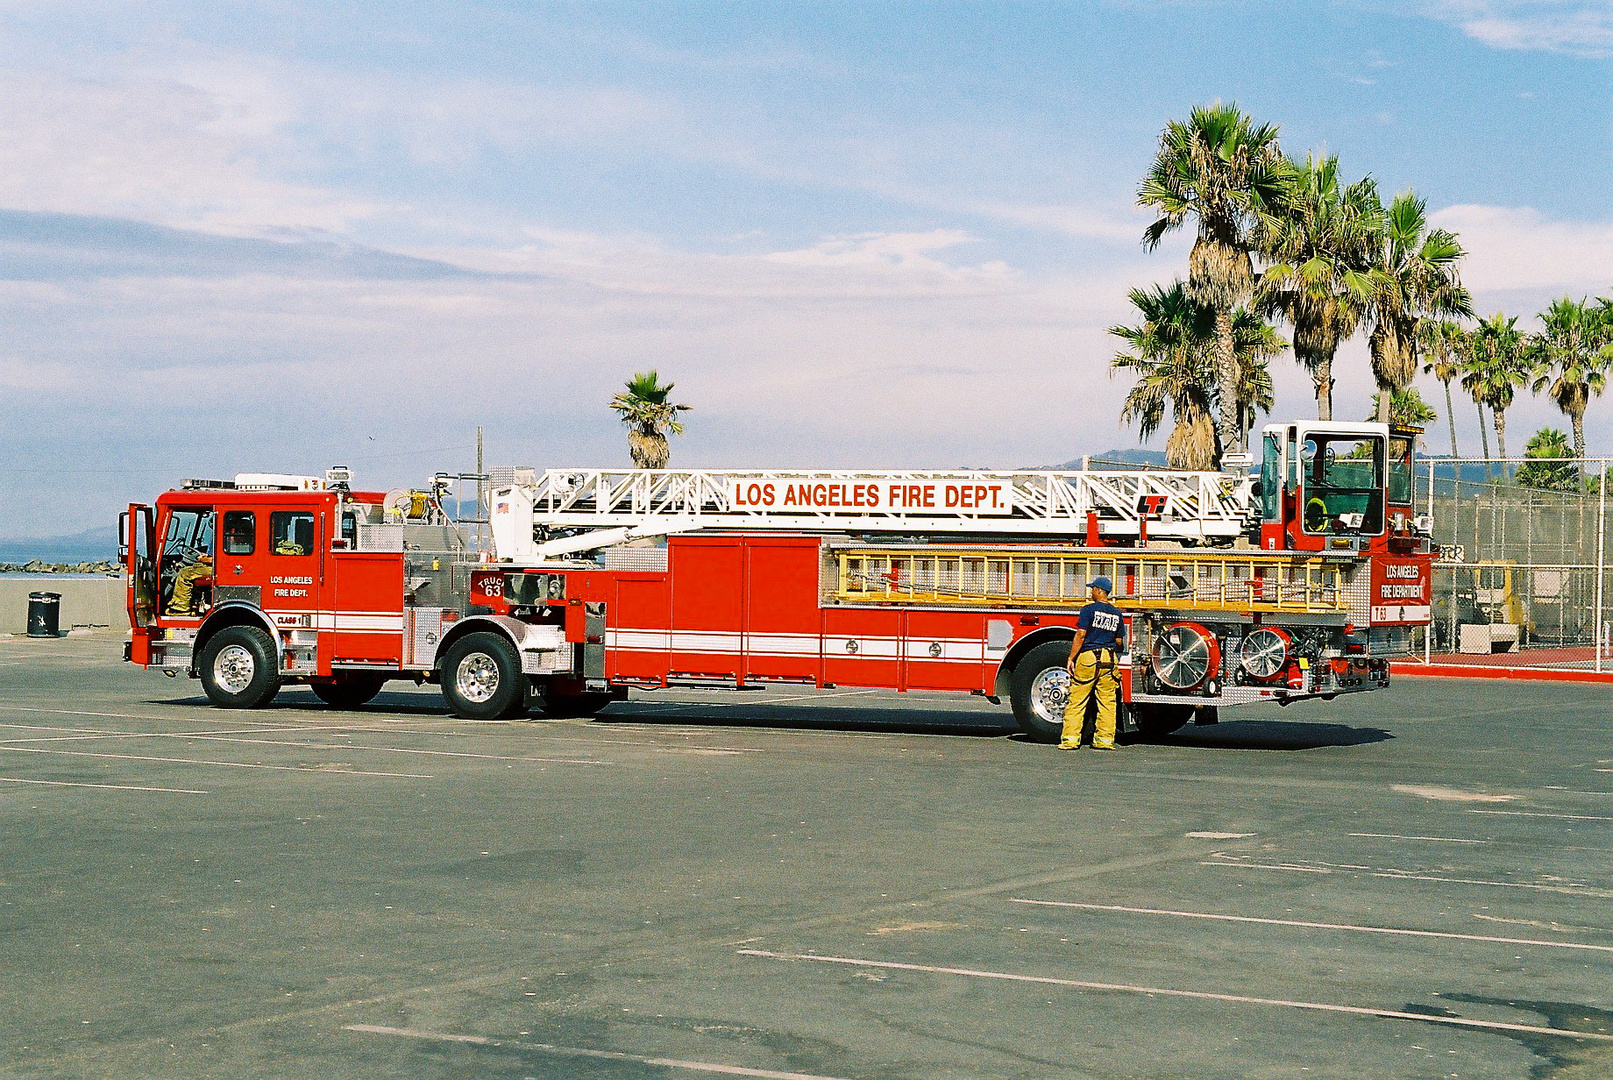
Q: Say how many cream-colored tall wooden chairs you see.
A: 0